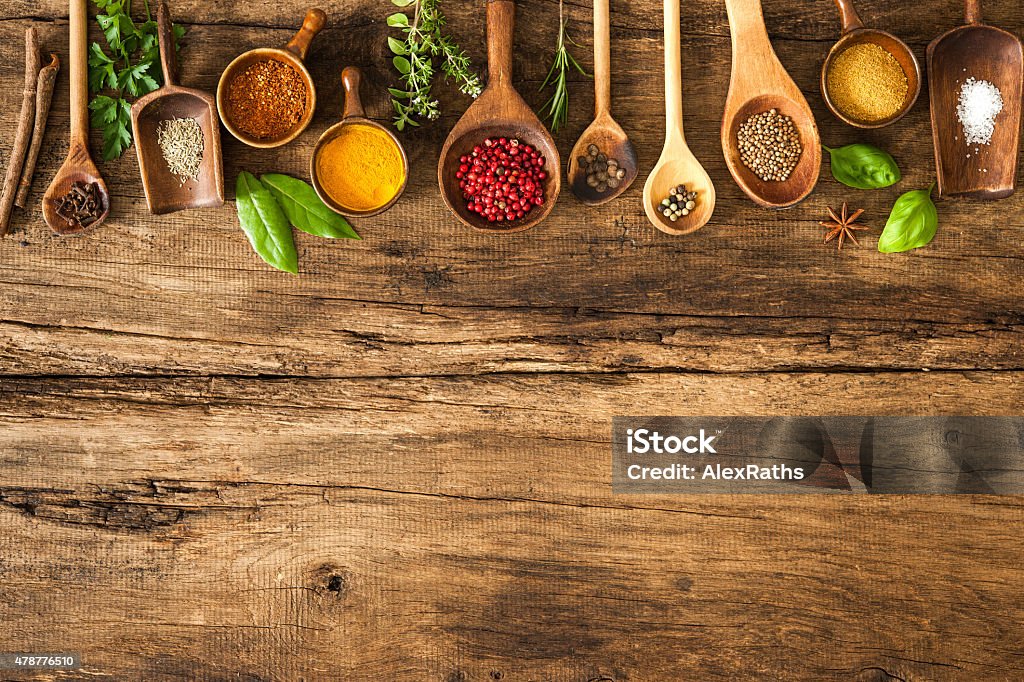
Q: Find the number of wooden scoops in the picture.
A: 2